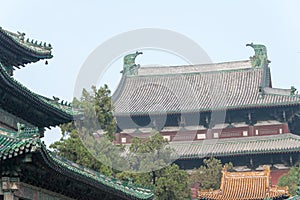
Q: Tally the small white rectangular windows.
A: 7